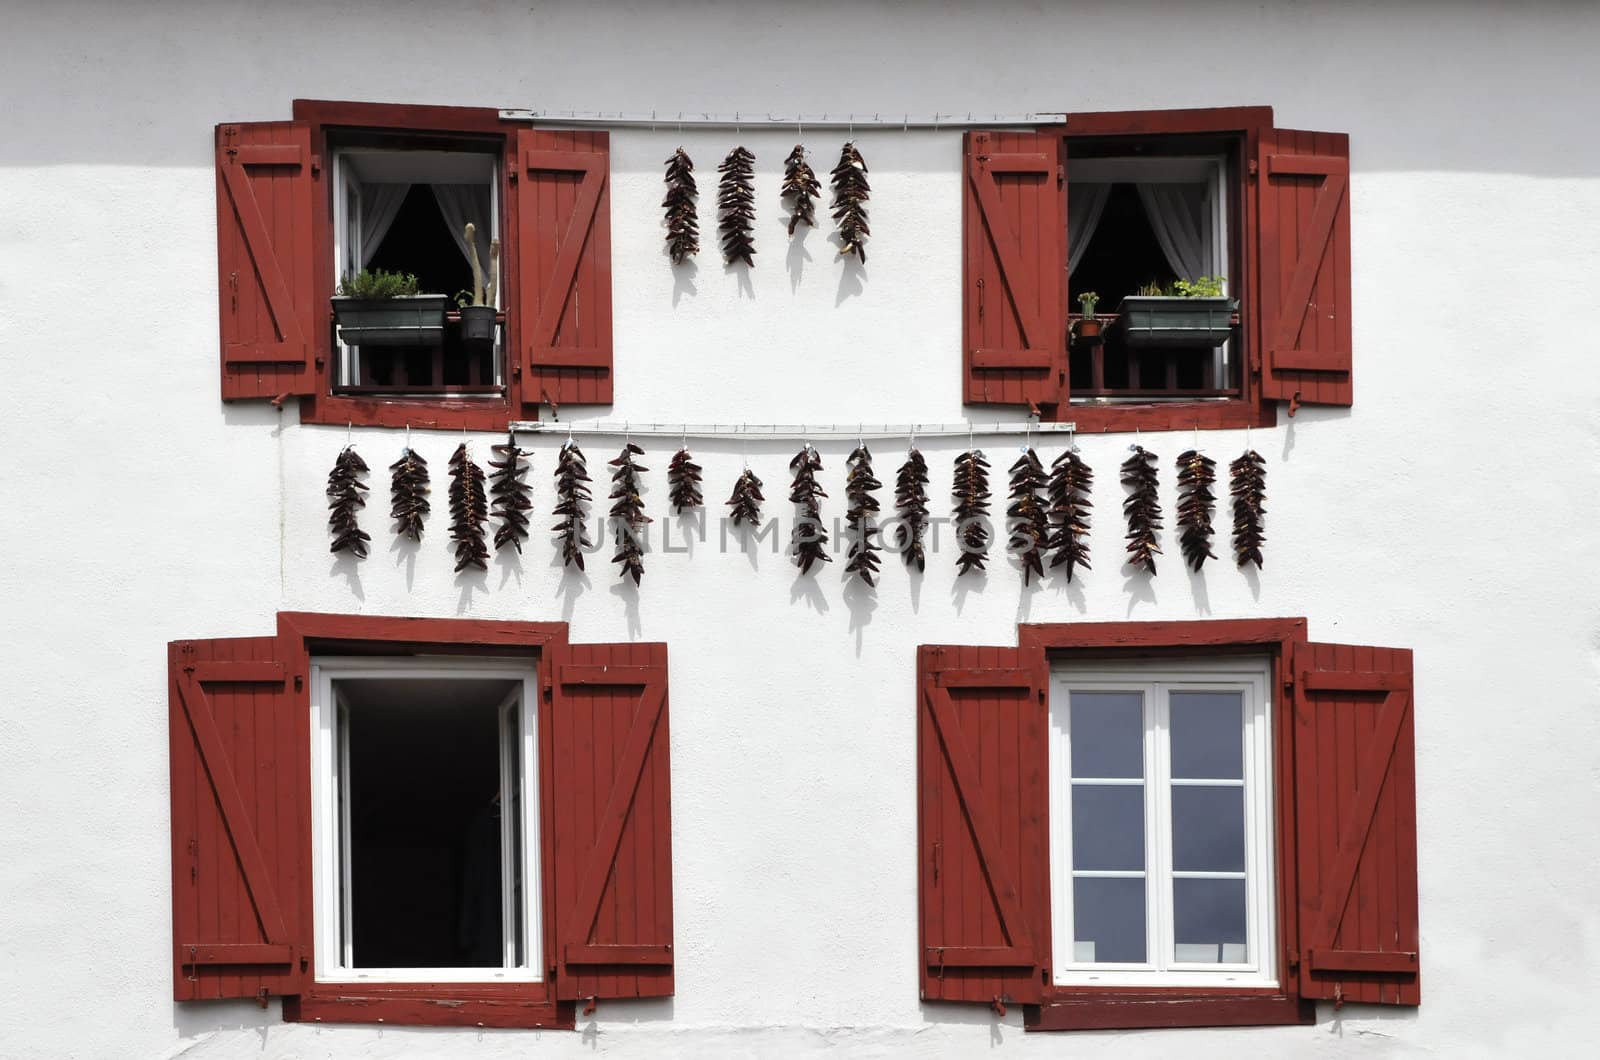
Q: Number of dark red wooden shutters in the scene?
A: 8